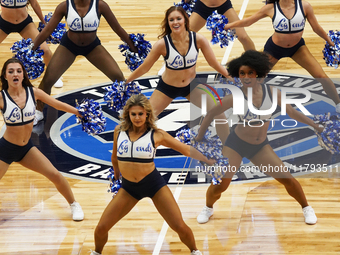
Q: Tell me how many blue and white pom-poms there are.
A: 13